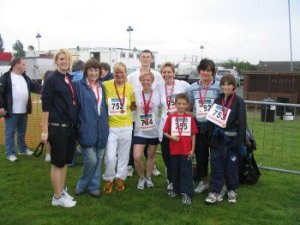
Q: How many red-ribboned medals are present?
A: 8